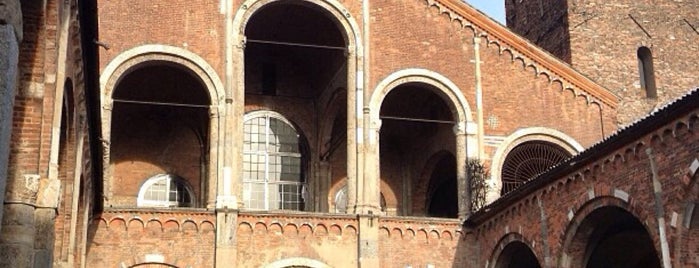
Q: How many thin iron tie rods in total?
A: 3